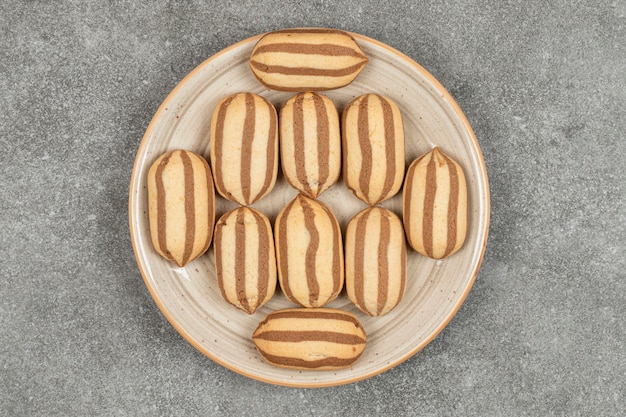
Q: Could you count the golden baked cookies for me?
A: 10